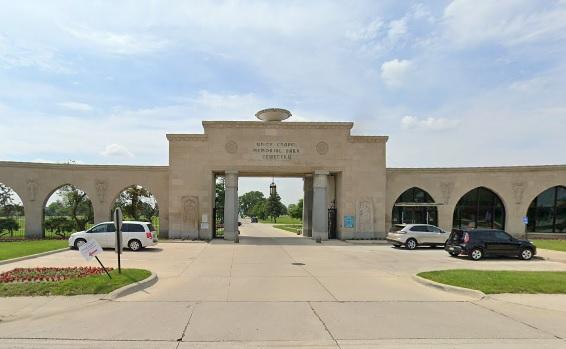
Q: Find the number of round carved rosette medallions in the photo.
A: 2